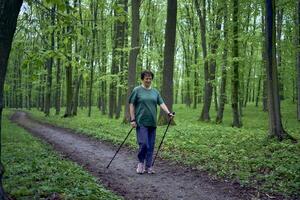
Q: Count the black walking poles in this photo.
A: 2